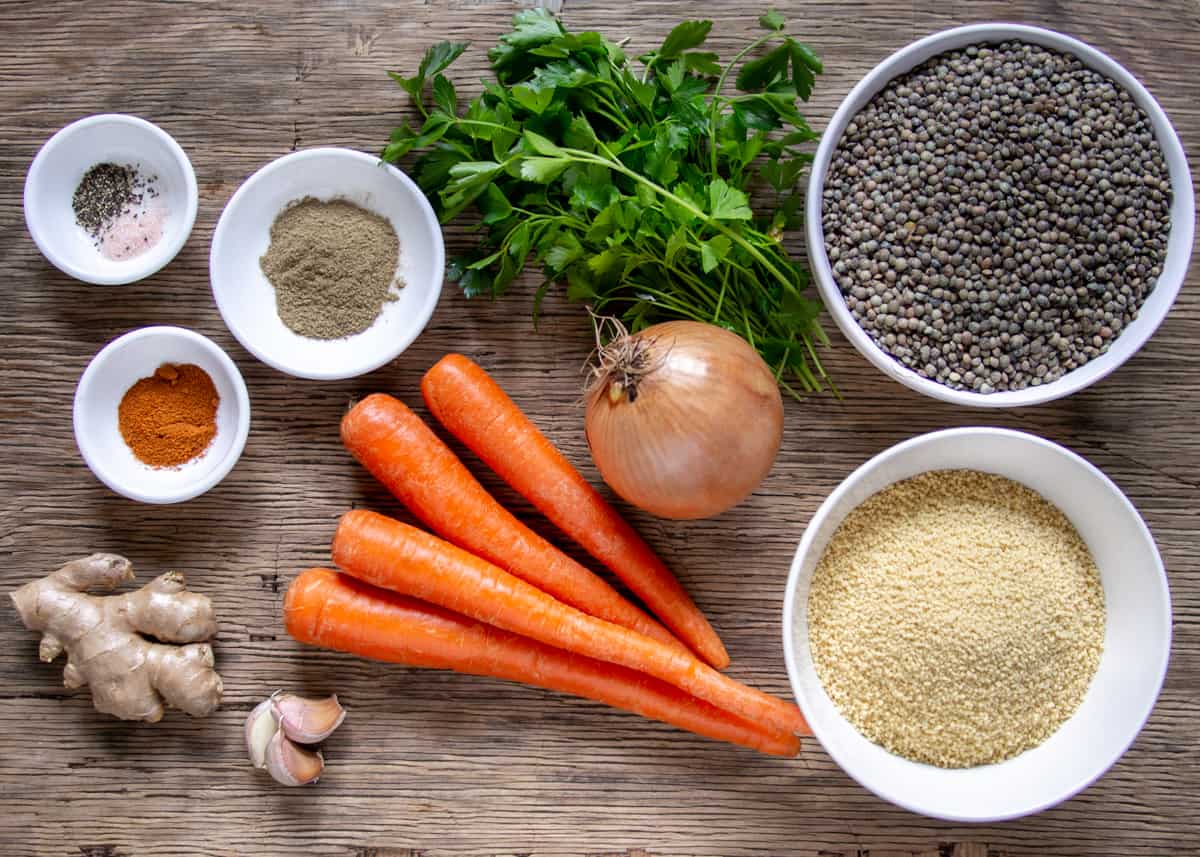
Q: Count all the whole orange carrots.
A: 4